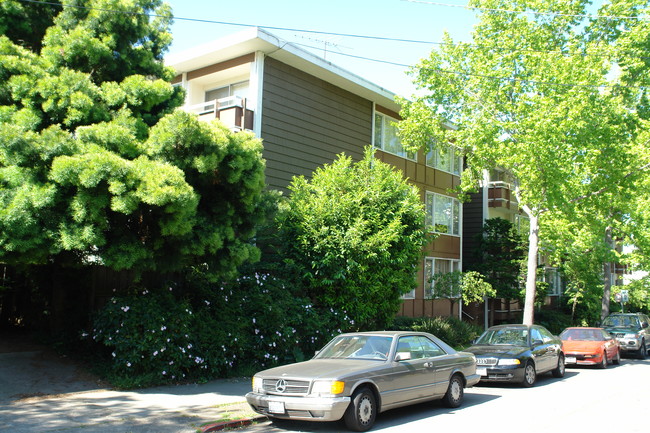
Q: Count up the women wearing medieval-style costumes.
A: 0